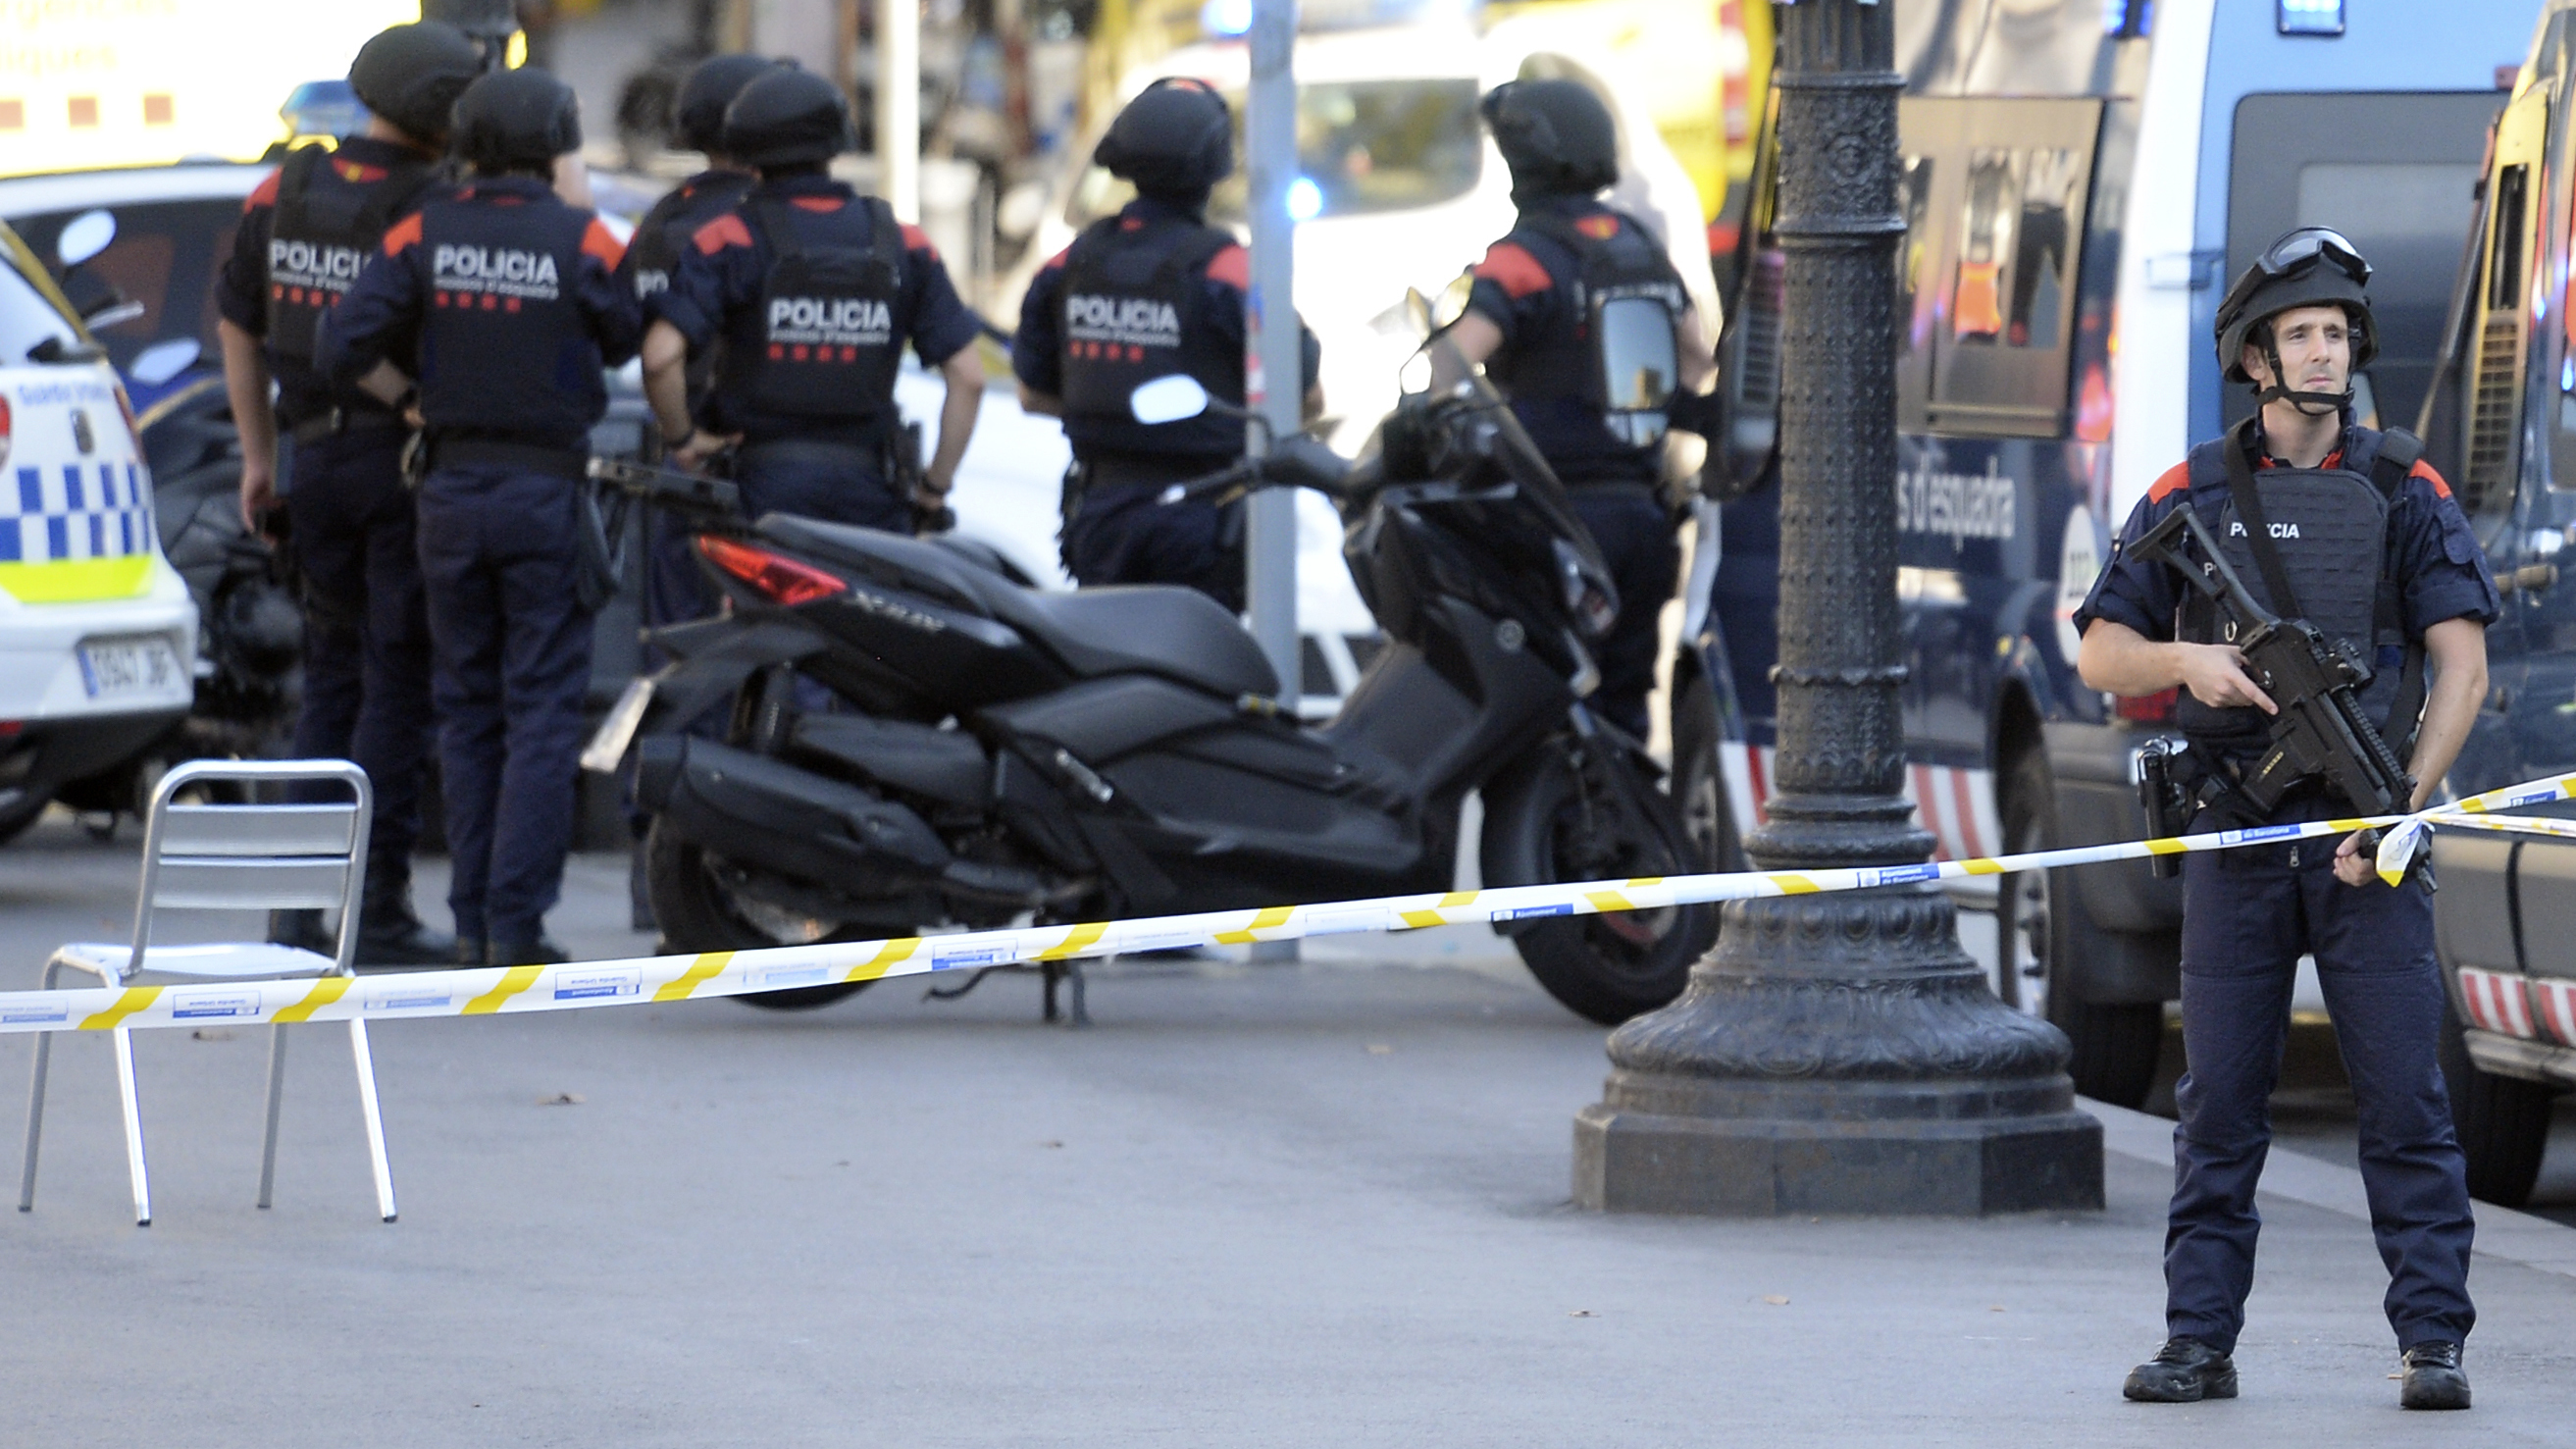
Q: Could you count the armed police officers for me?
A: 7